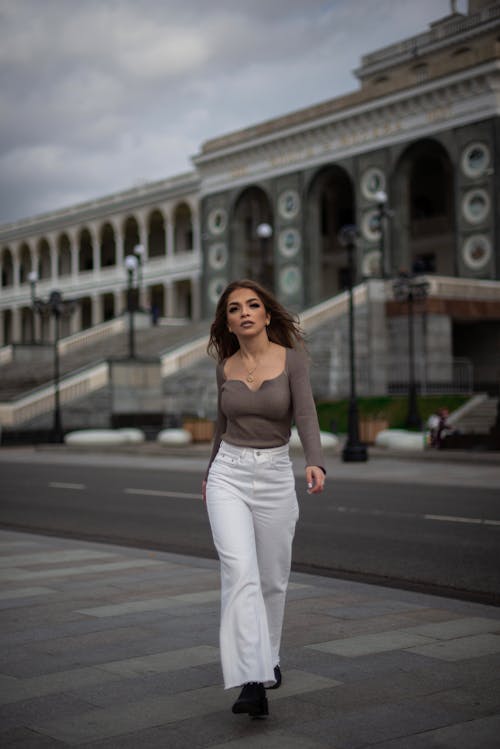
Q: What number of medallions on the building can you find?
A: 12